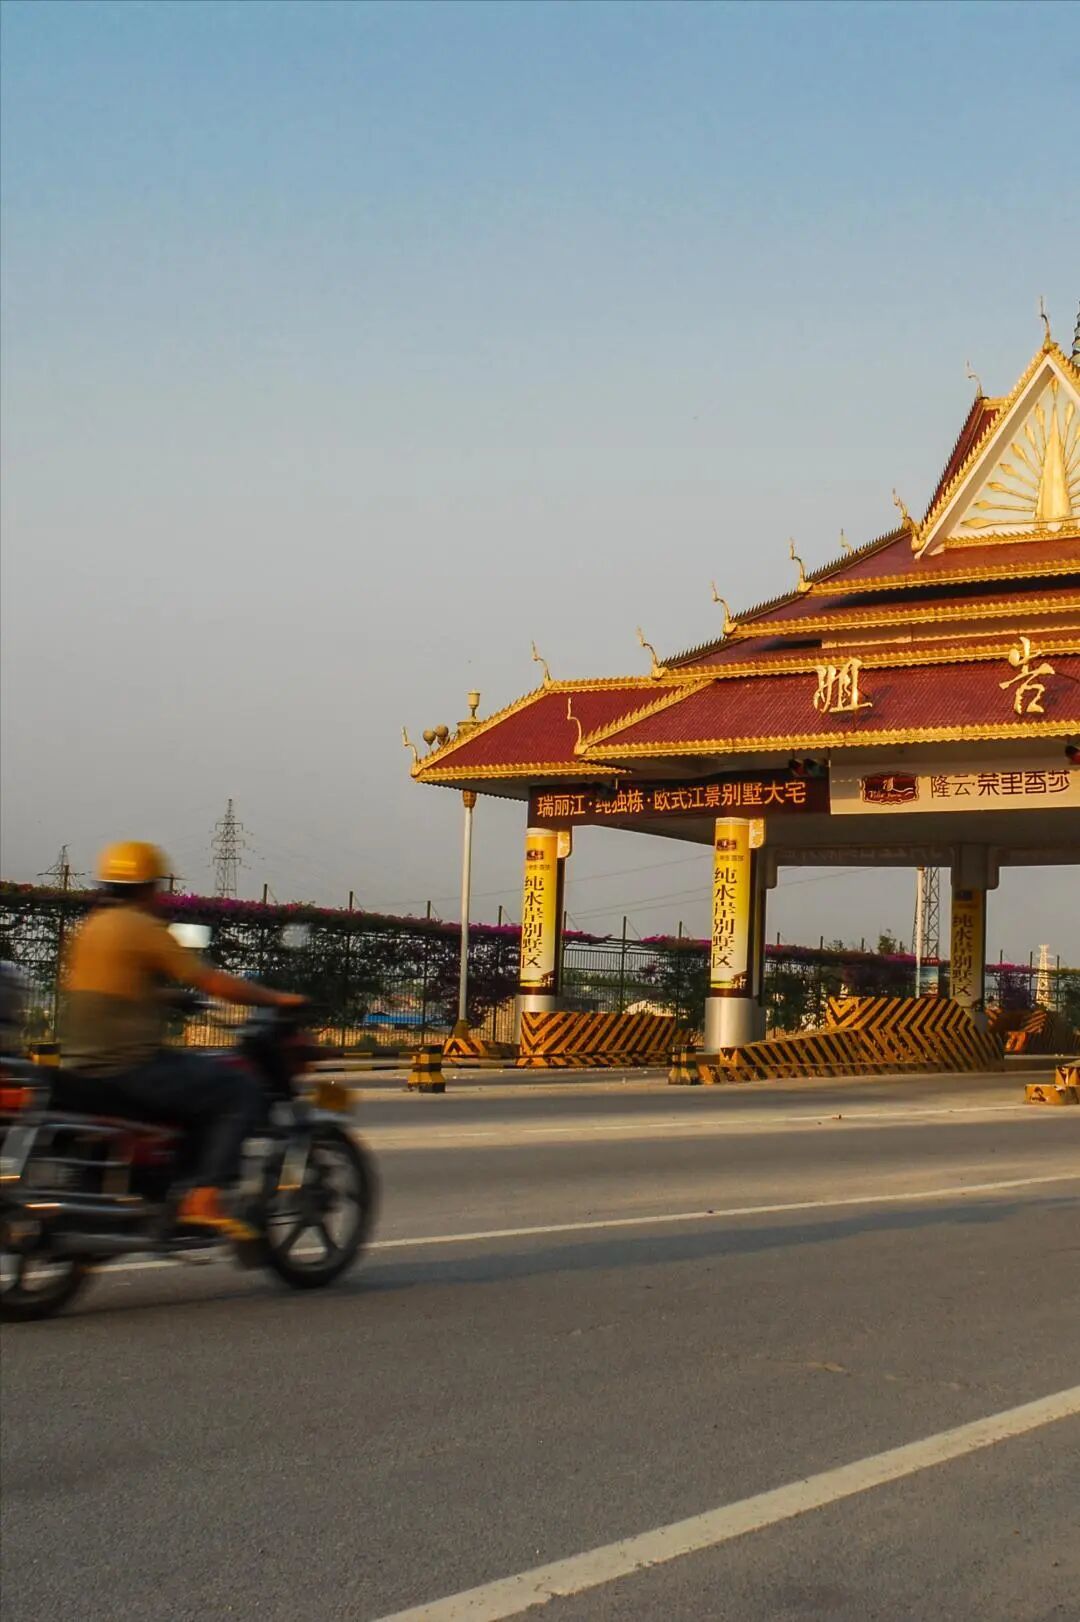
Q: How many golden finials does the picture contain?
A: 10